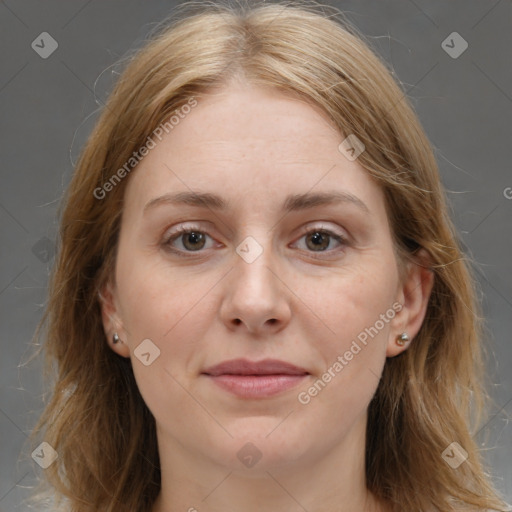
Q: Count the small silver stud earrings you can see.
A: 2